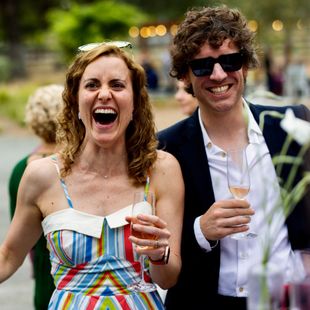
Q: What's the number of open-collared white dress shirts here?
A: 1